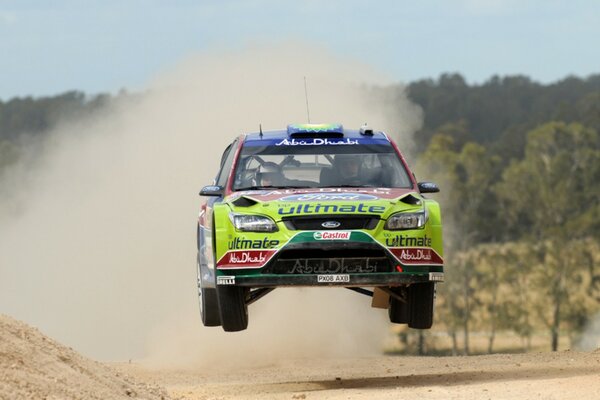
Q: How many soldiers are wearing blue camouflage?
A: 0